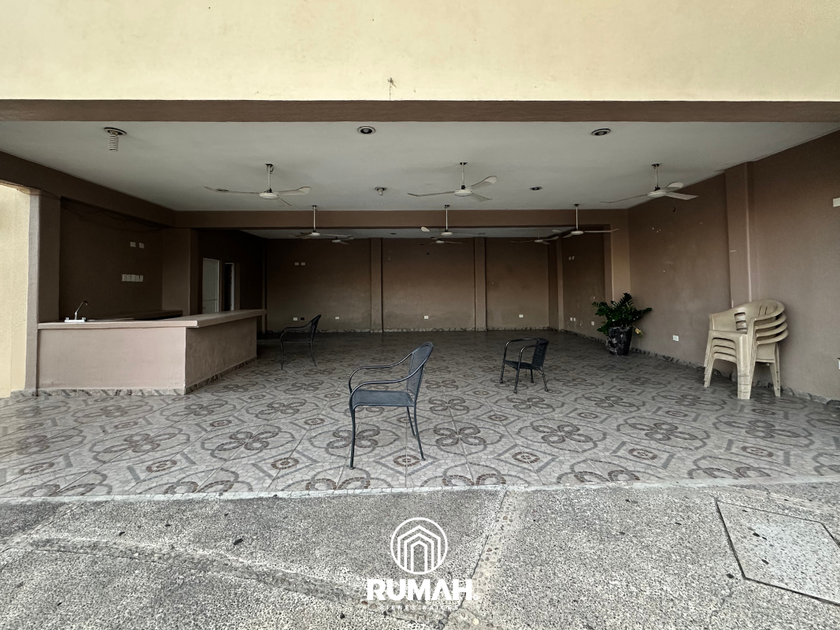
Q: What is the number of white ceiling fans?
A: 9